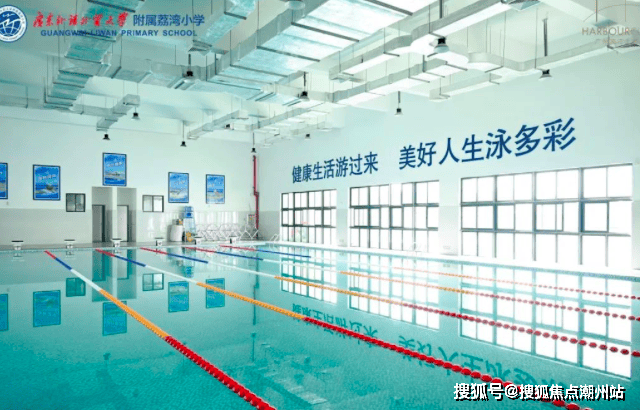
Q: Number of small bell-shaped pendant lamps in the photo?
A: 11